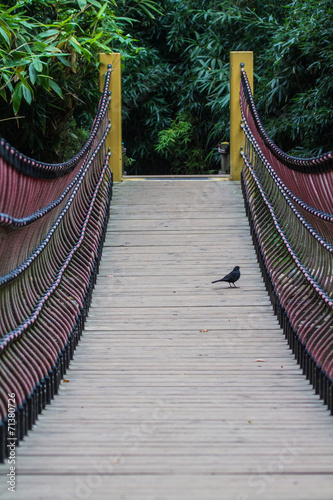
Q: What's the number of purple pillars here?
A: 0